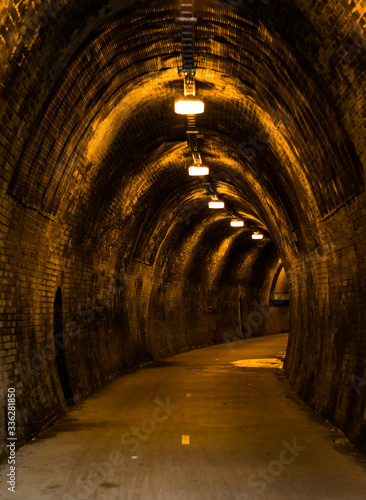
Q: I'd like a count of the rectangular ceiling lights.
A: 5